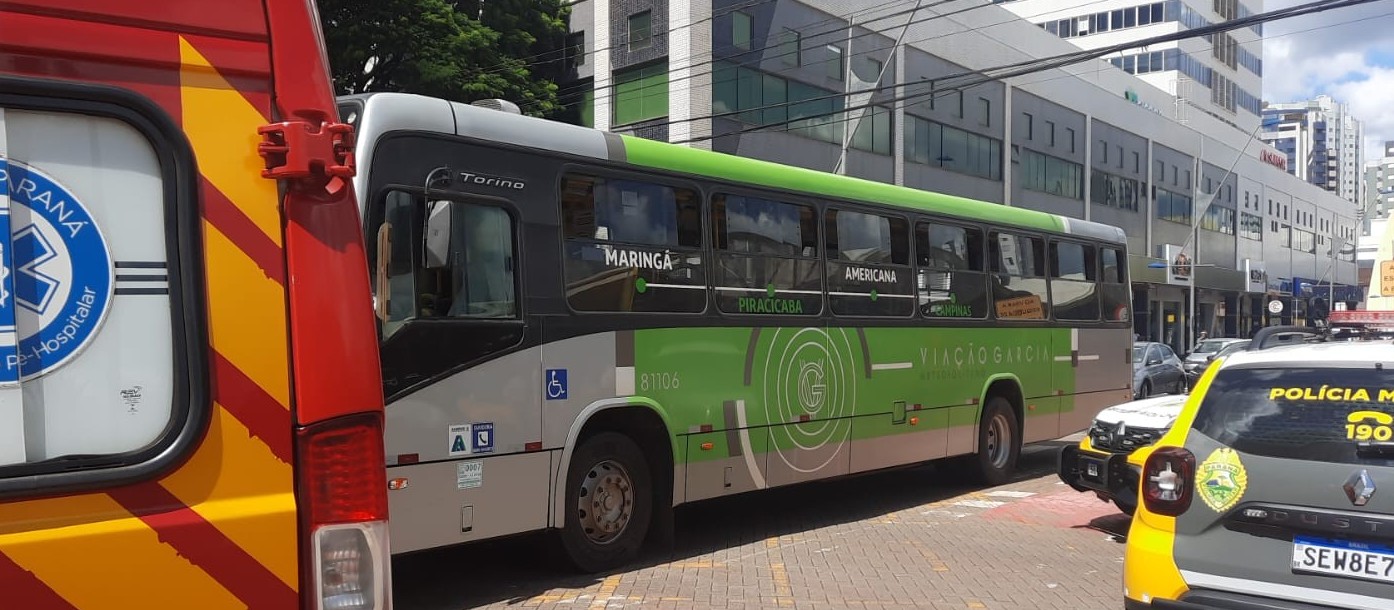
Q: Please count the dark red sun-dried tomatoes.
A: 0